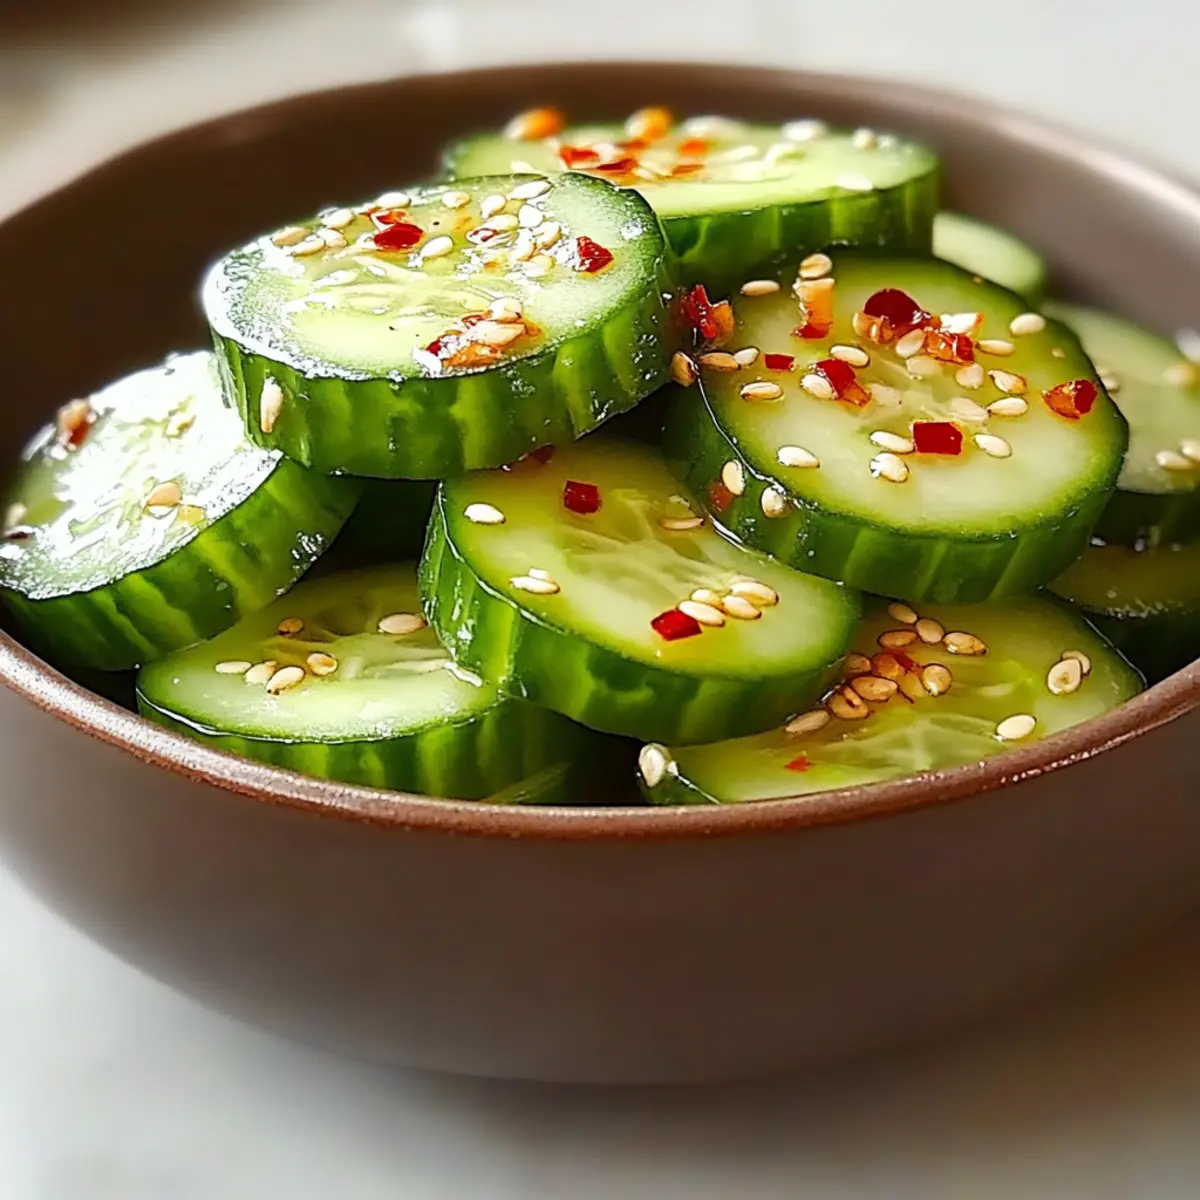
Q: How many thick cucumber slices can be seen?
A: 10